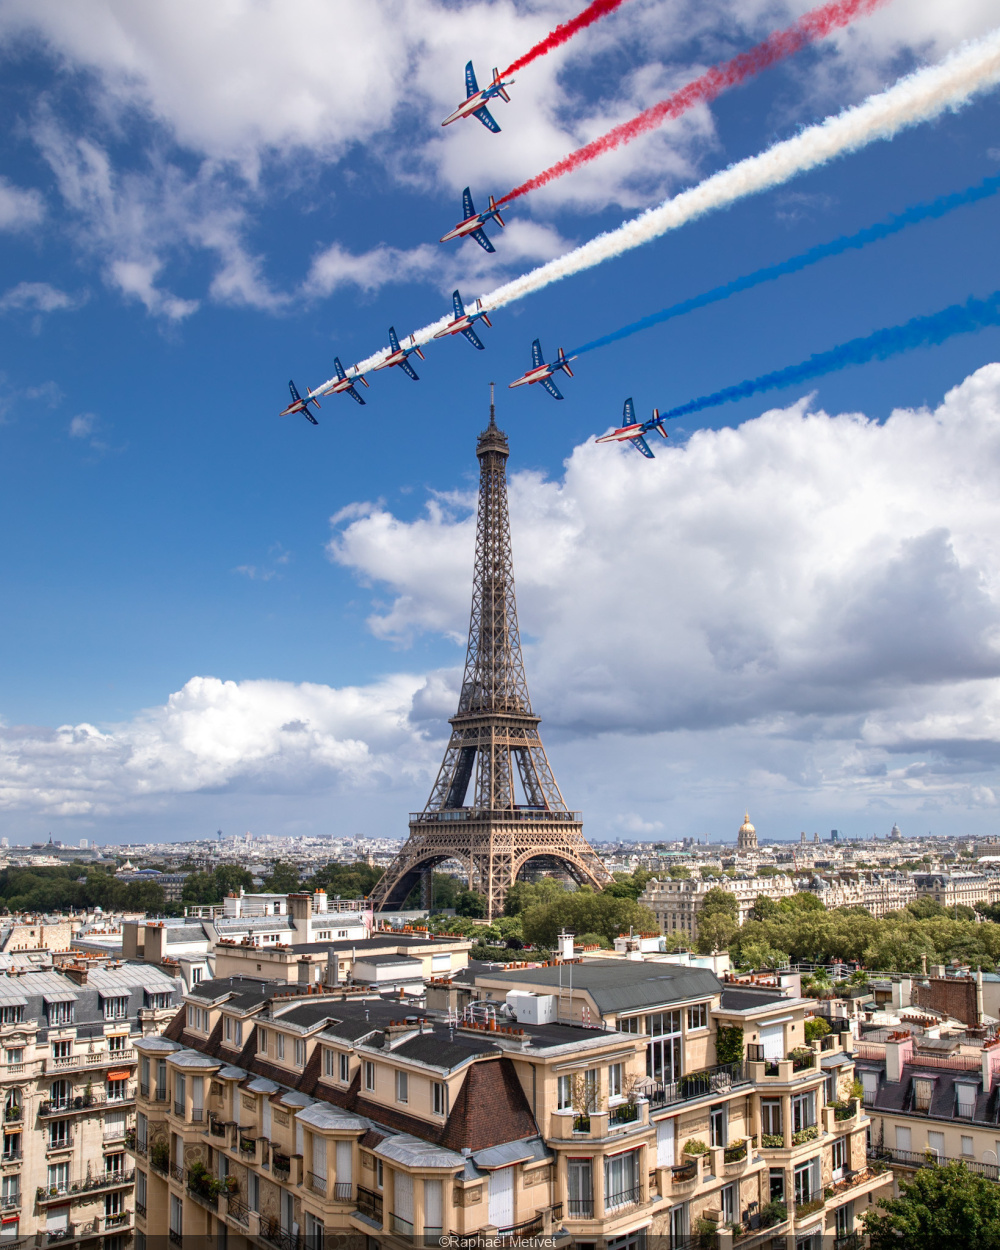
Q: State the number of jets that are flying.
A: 8